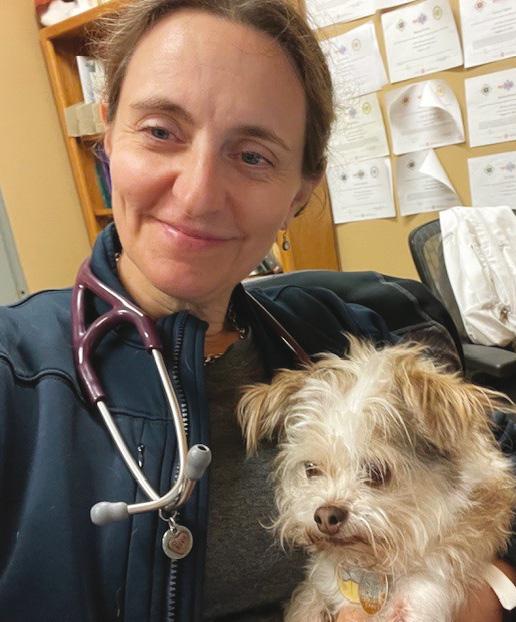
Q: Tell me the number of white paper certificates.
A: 11